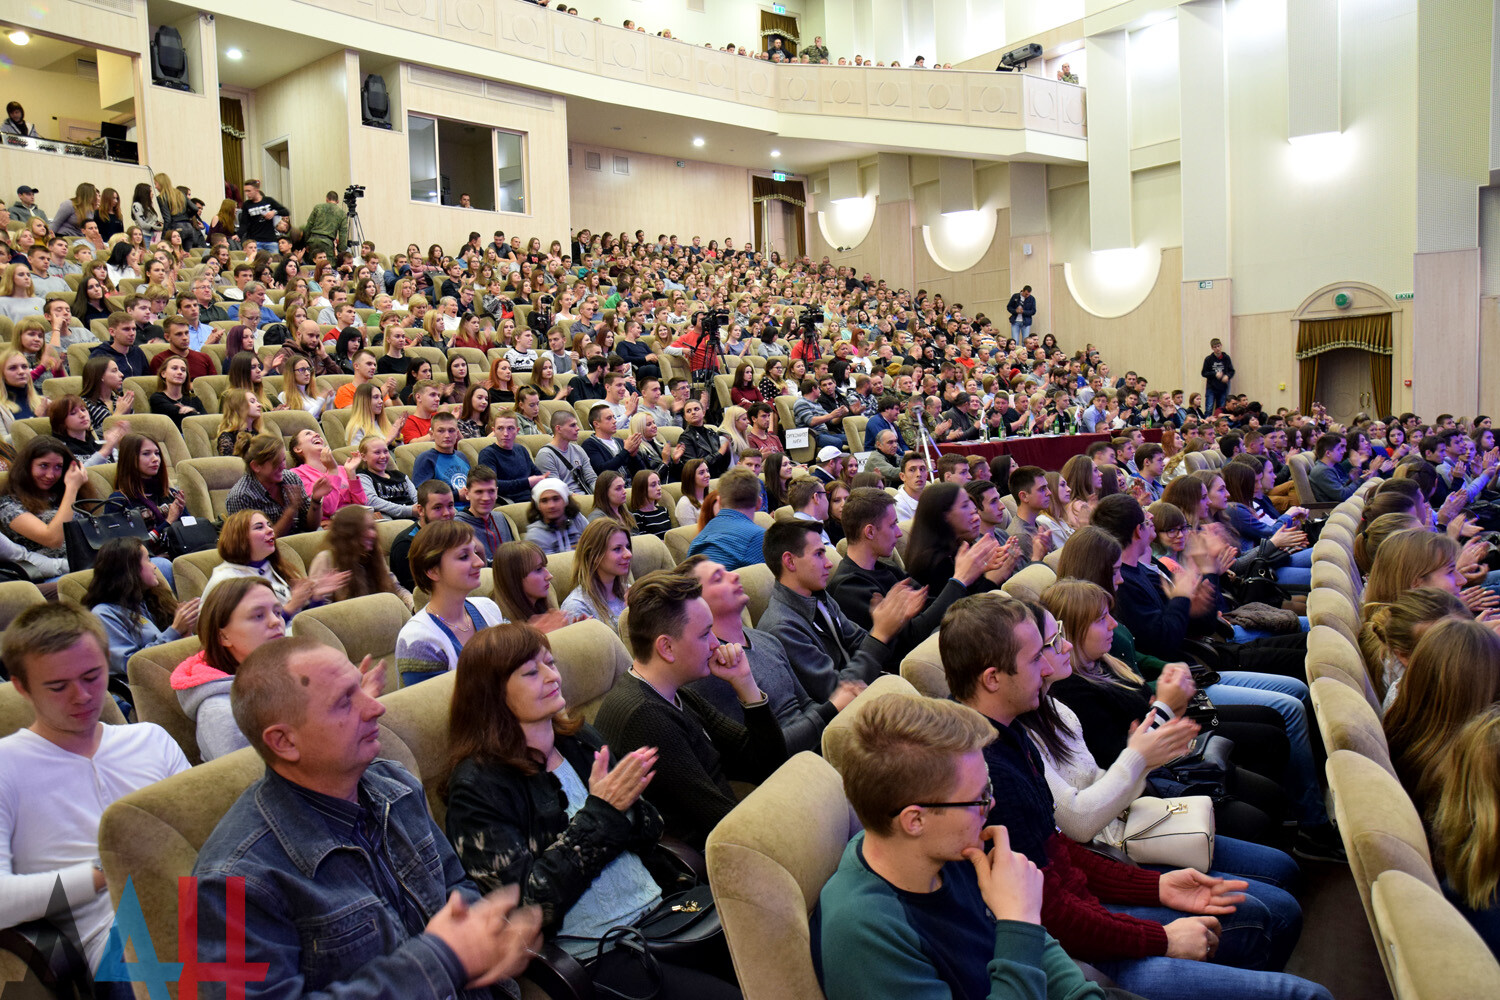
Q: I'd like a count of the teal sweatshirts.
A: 1